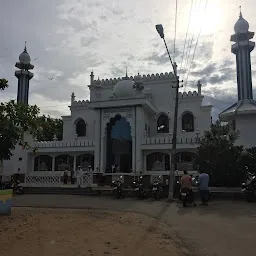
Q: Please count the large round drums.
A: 0